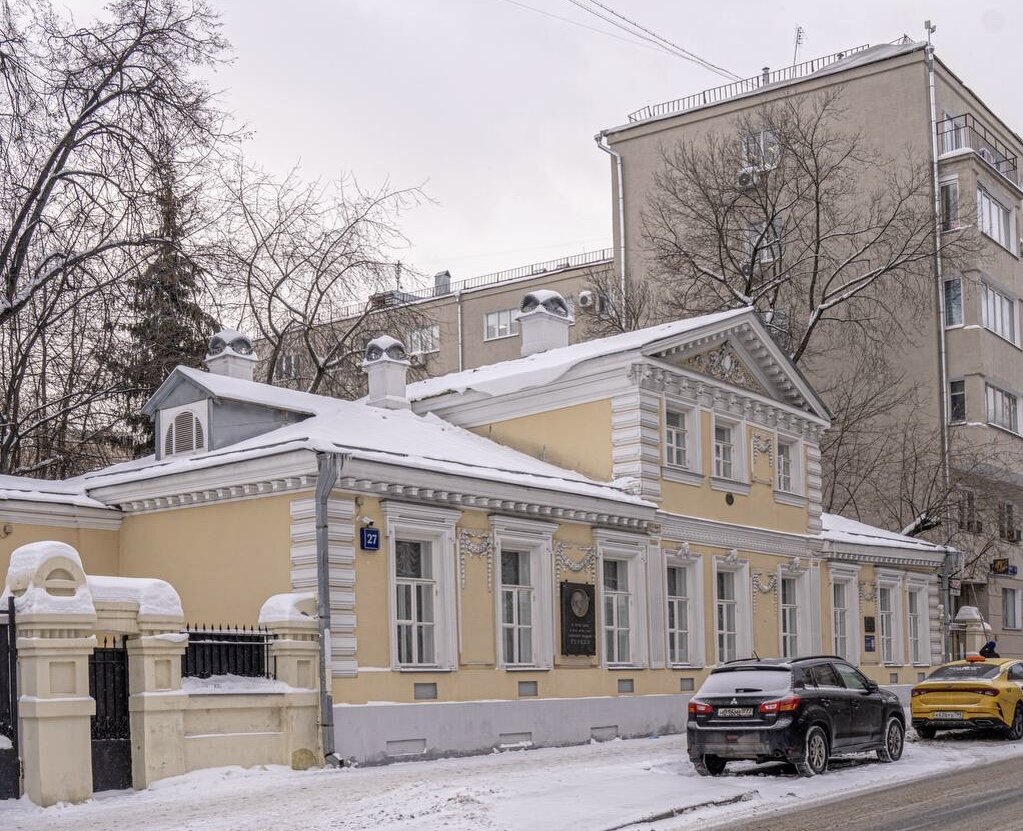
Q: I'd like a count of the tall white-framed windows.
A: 9